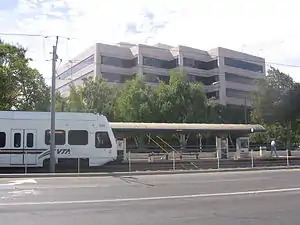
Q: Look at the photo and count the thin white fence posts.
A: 7